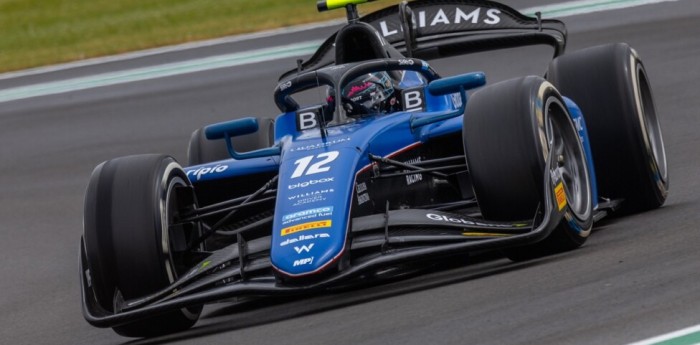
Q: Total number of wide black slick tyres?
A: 4